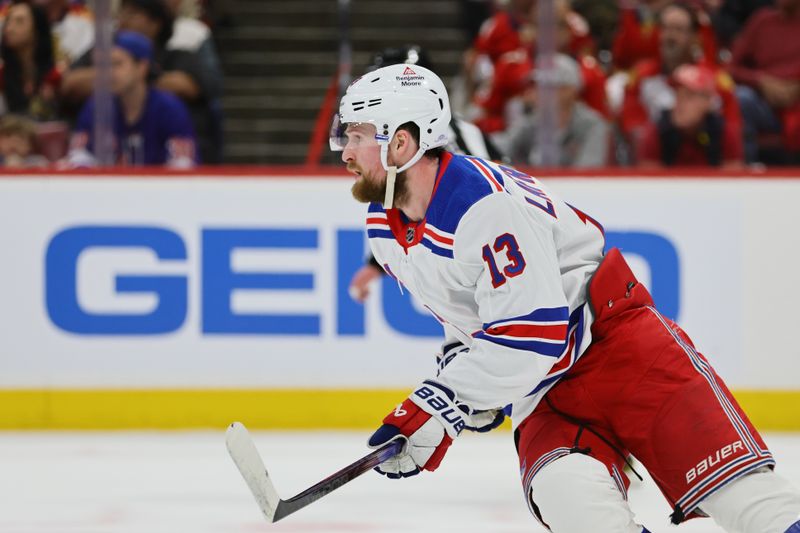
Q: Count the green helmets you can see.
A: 0